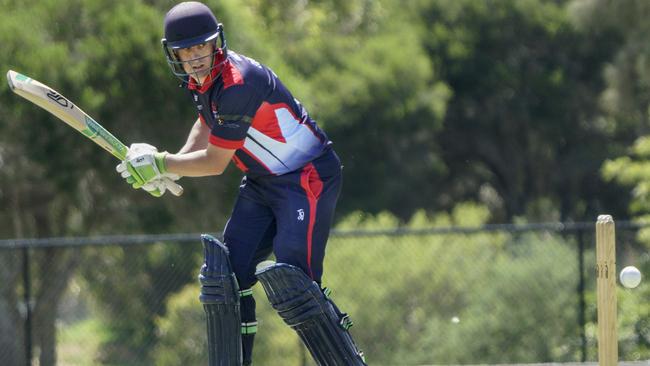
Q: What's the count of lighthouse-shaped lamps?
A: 0